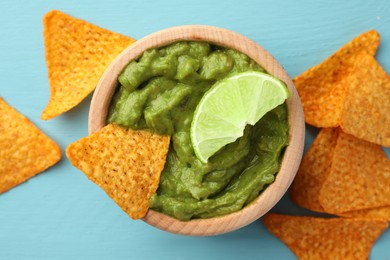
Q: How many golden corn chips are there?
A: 8